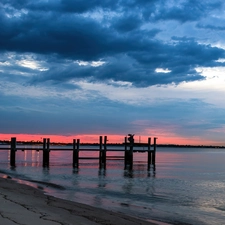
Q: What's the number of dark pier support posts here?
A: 11